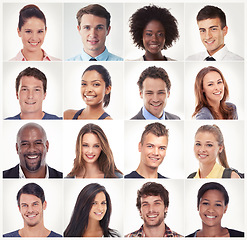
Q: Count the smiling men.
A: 8